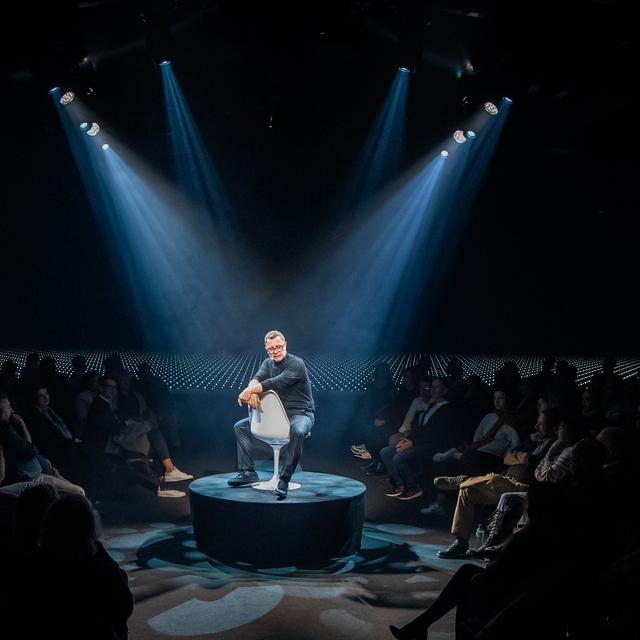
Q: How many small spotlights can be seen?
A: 12